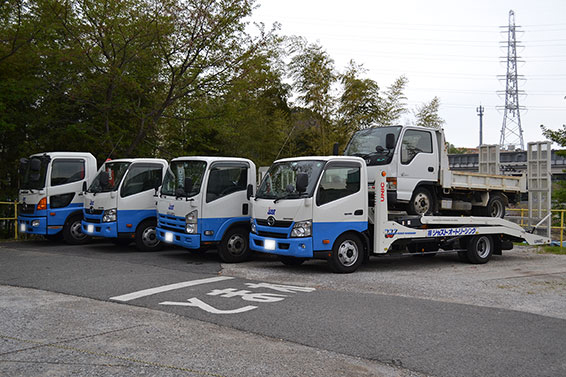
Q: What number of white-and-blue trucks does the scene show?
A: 4